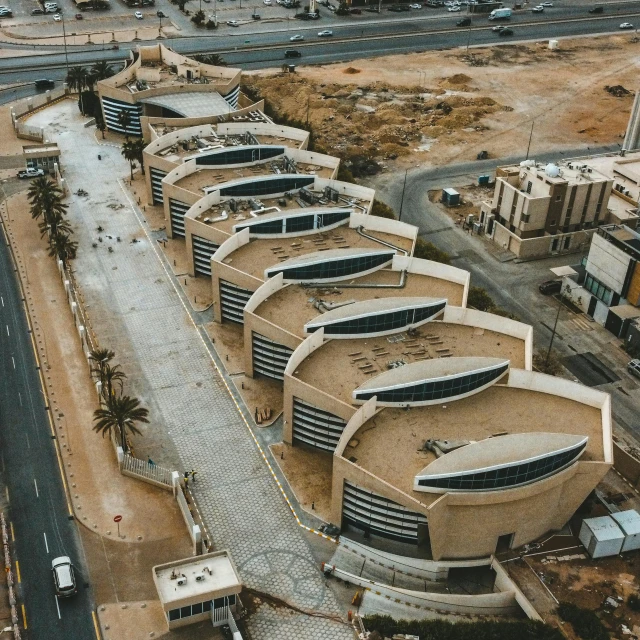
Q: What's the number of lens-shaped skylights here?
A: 7